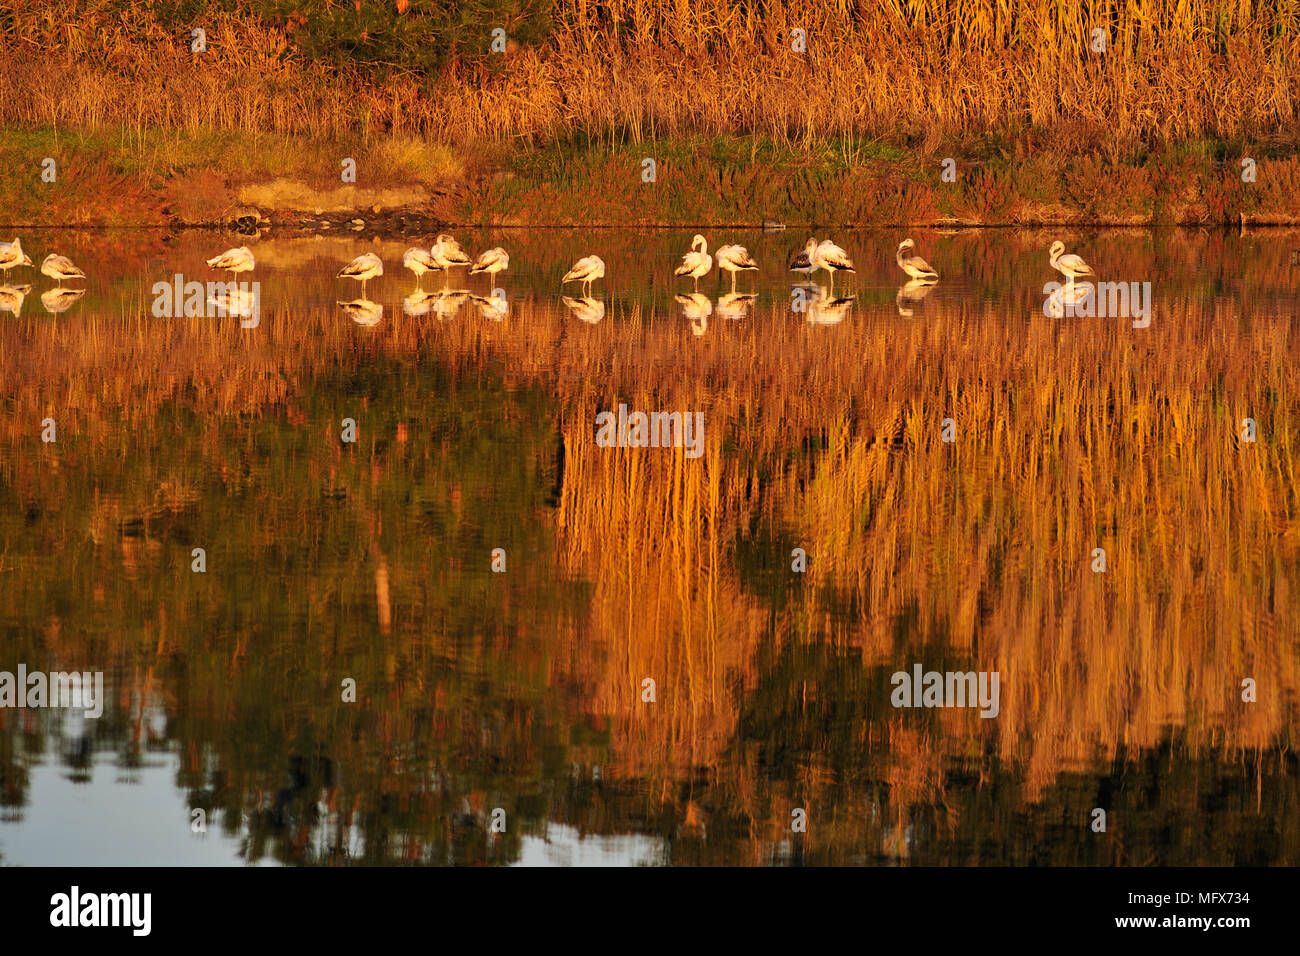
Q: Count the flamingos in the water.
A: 14